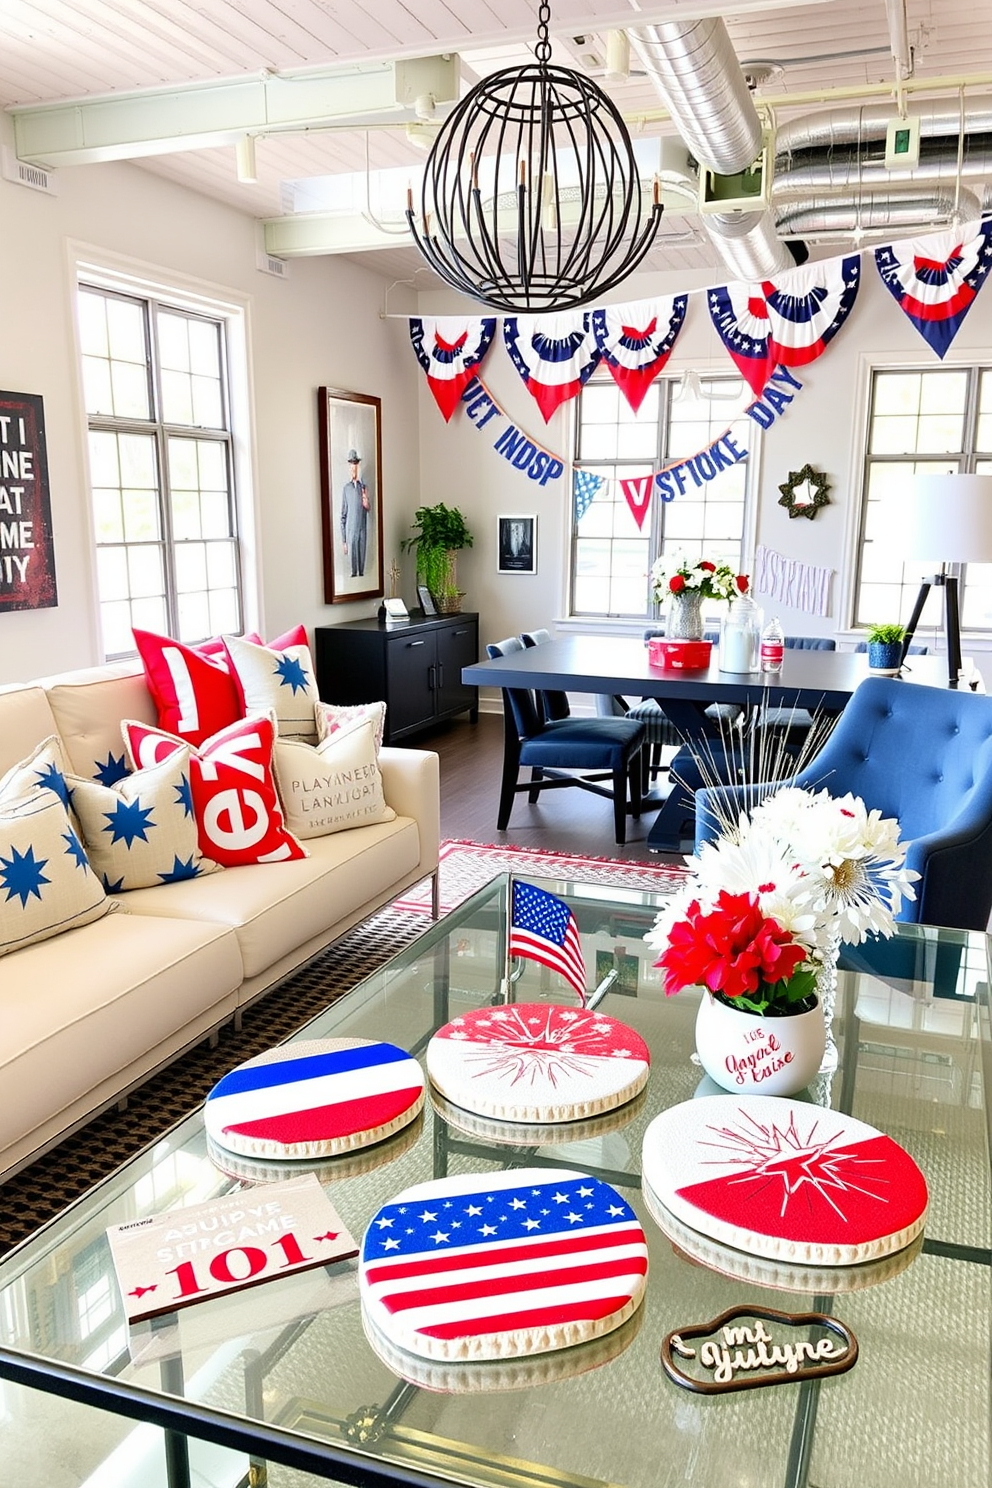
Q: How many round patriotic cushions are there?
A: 4